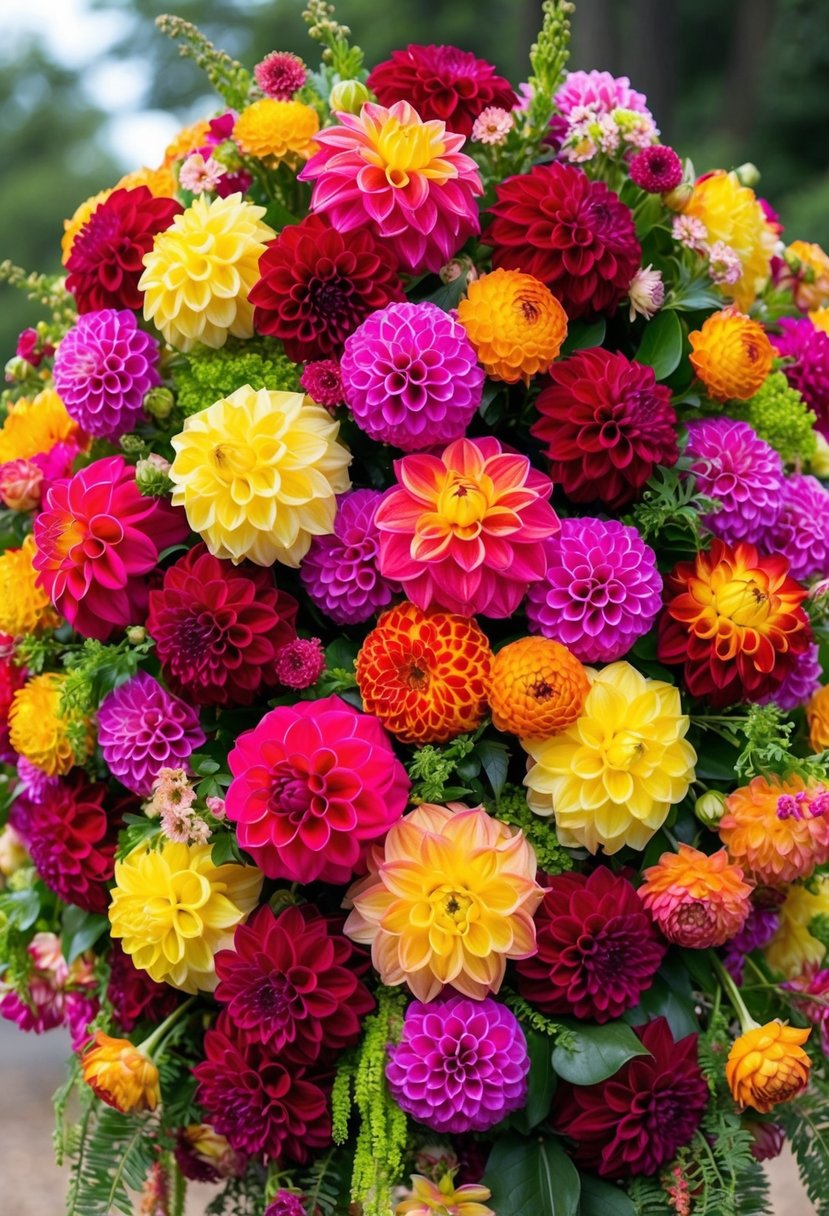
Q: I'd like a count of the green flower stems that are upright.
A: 3